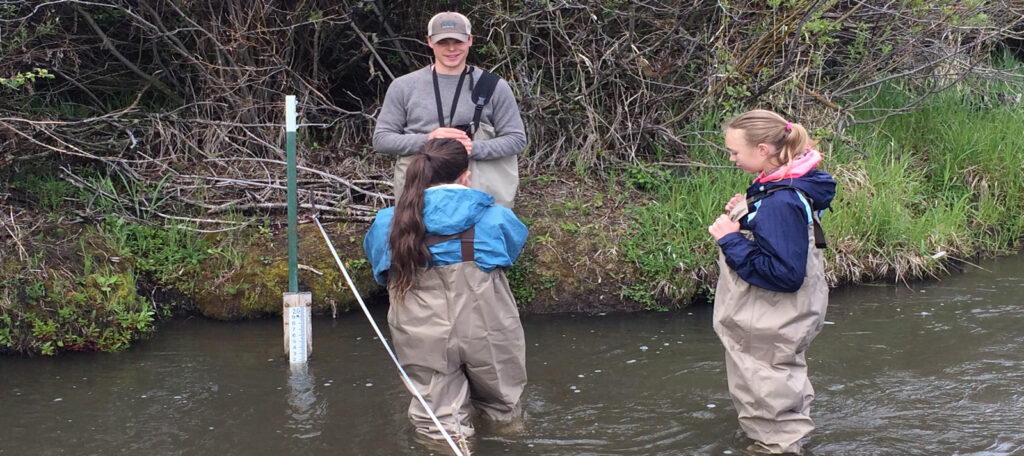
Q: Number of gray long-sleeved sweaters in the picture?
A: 1